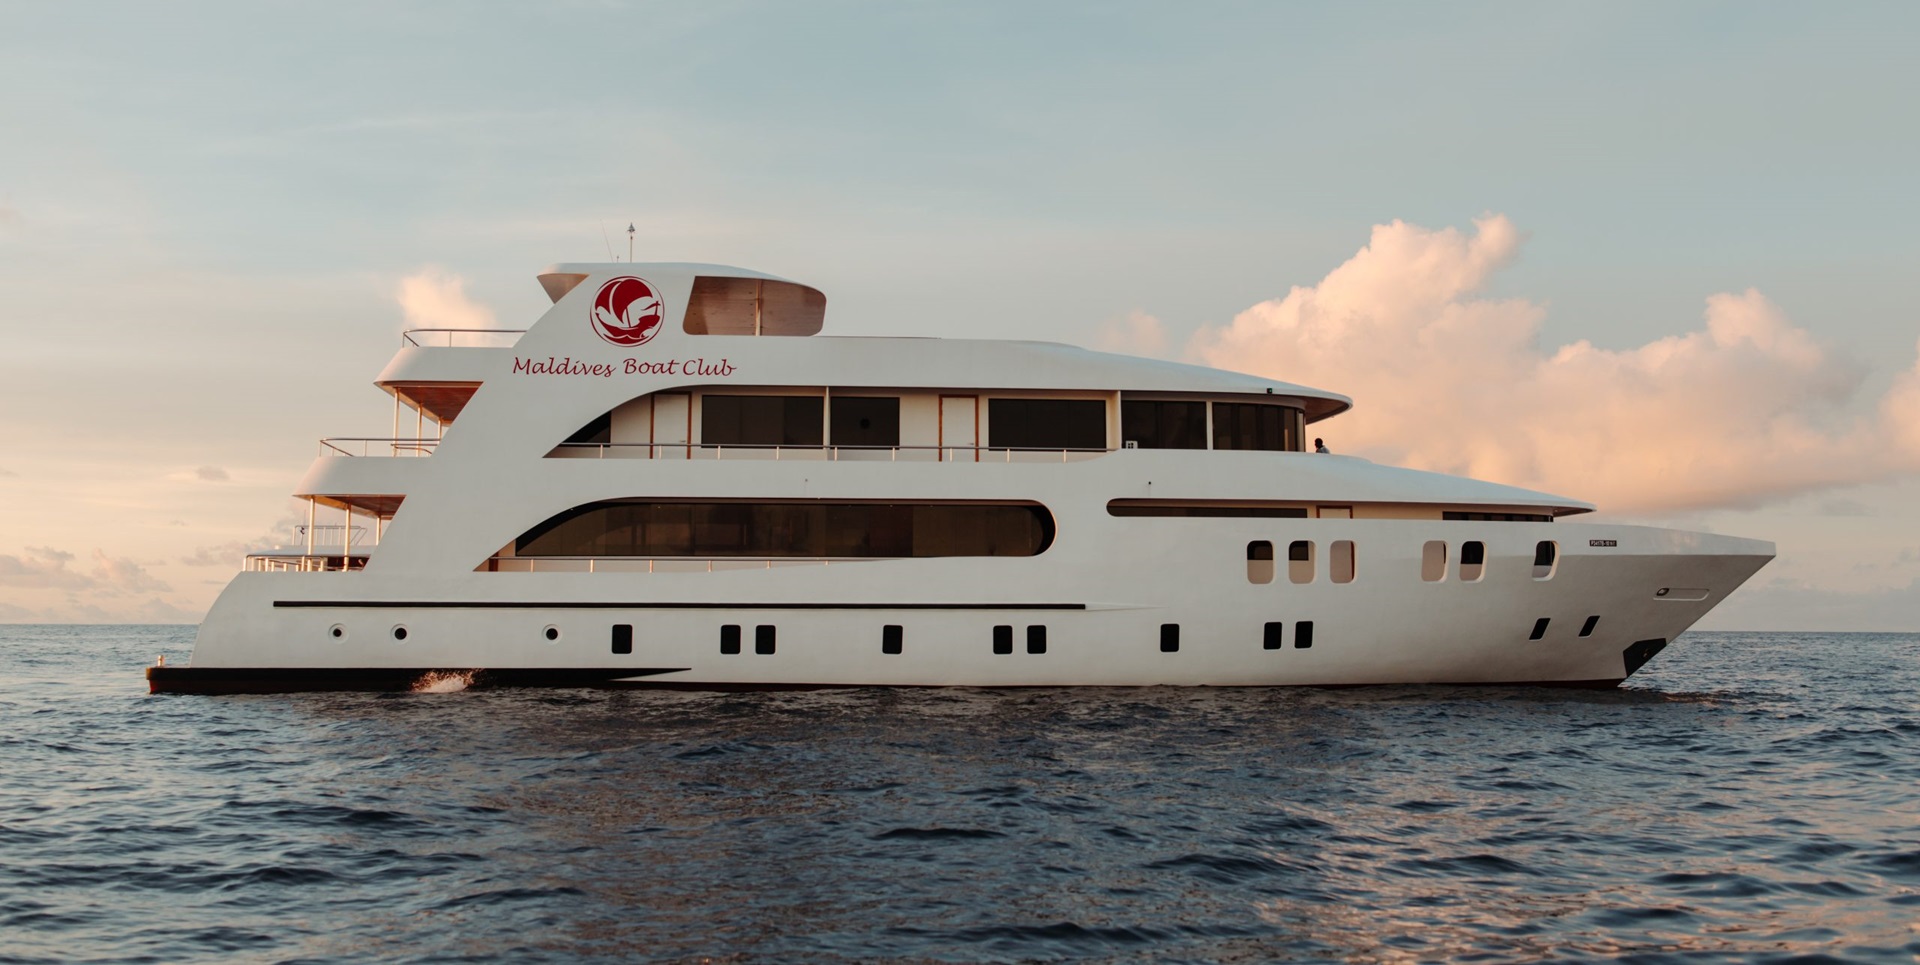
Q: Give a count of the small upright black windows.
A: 11